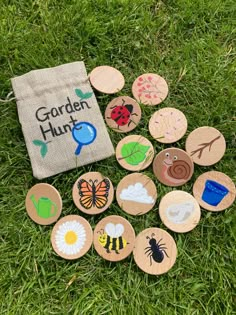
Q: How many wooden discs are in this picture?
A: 15